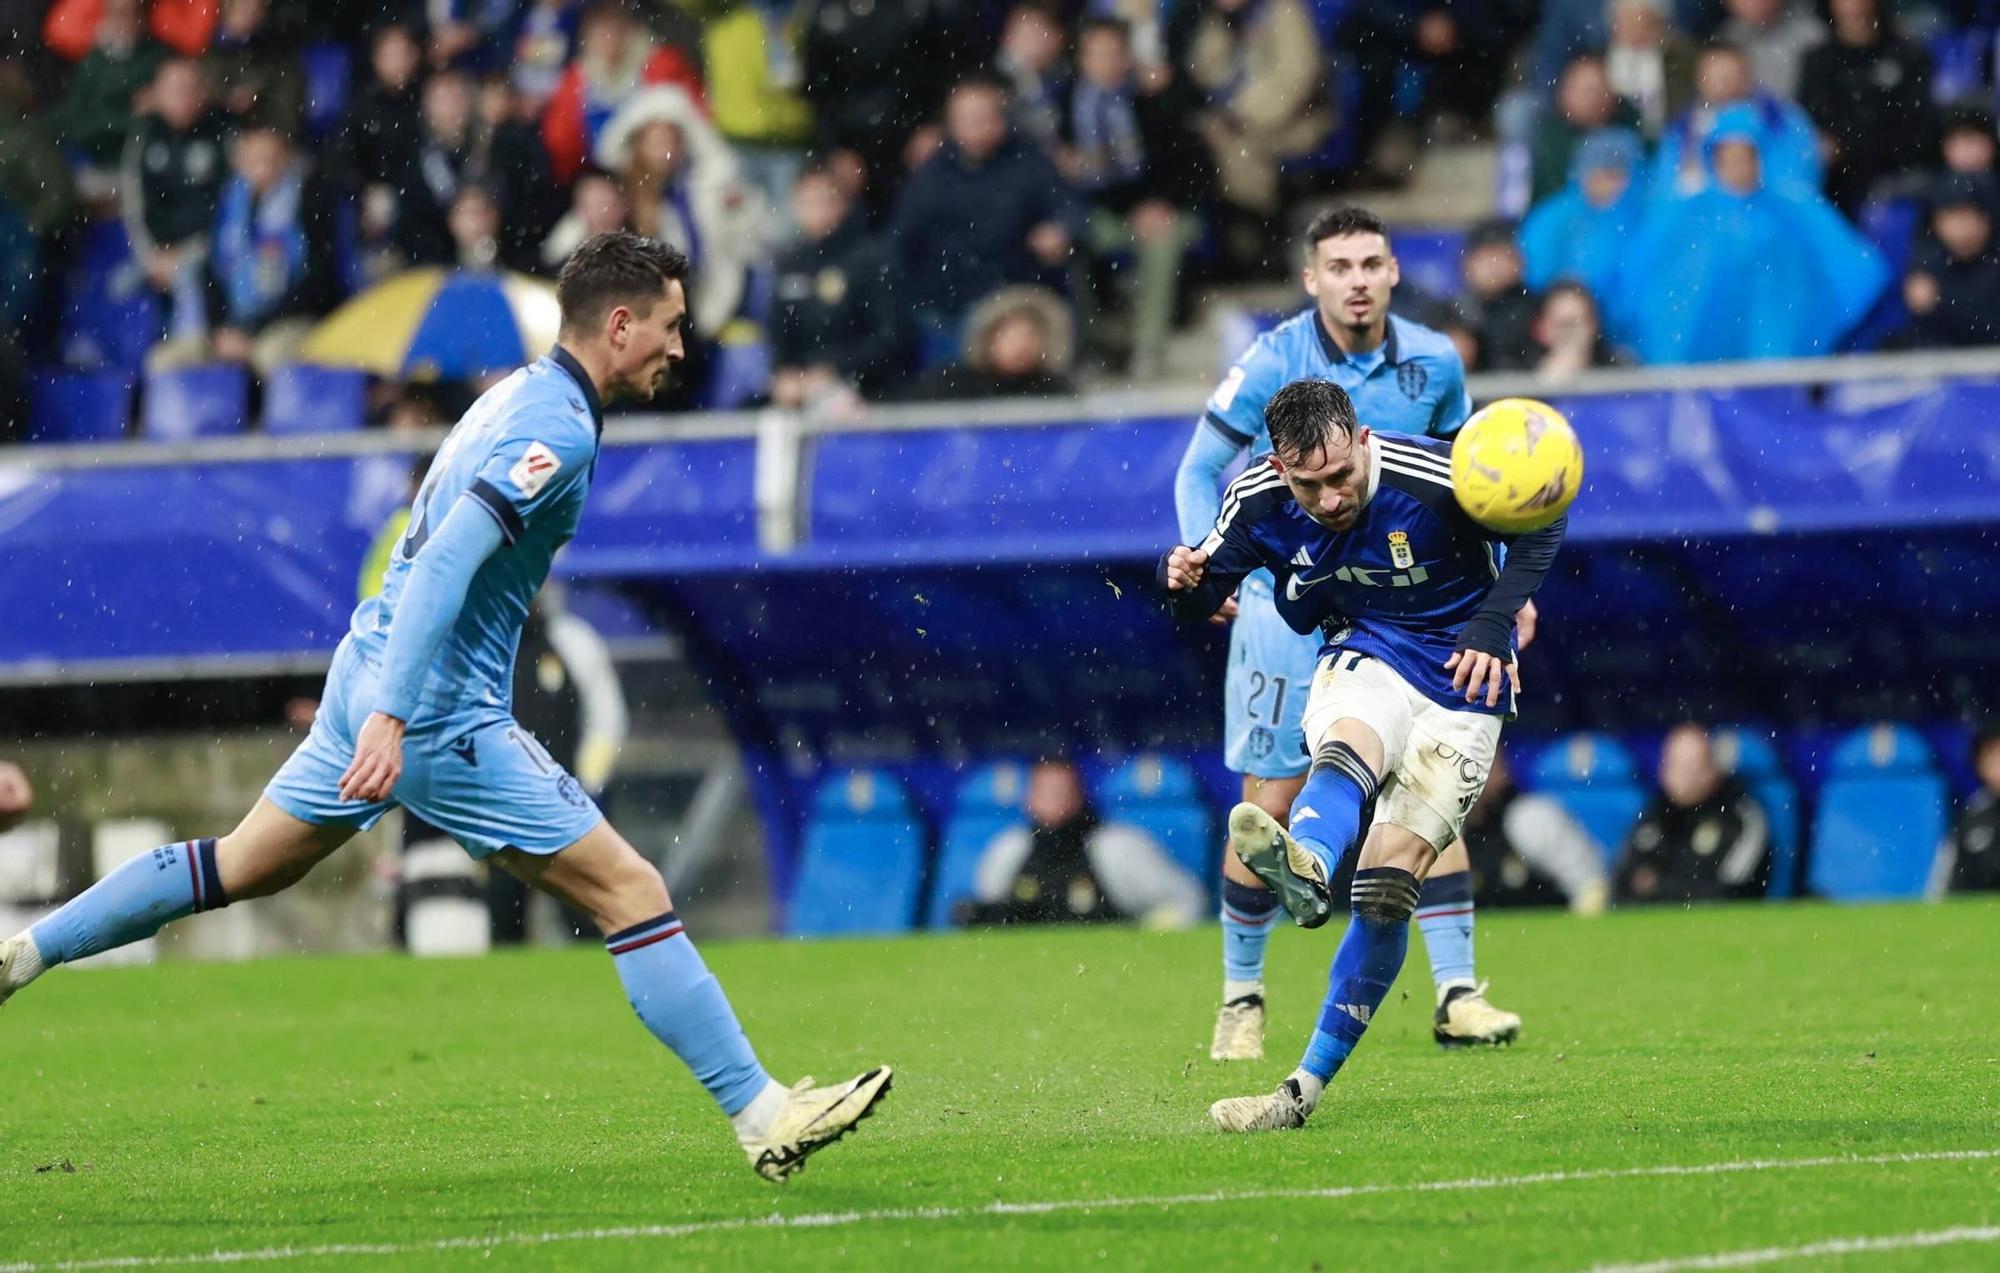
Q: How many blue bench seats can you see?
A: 6